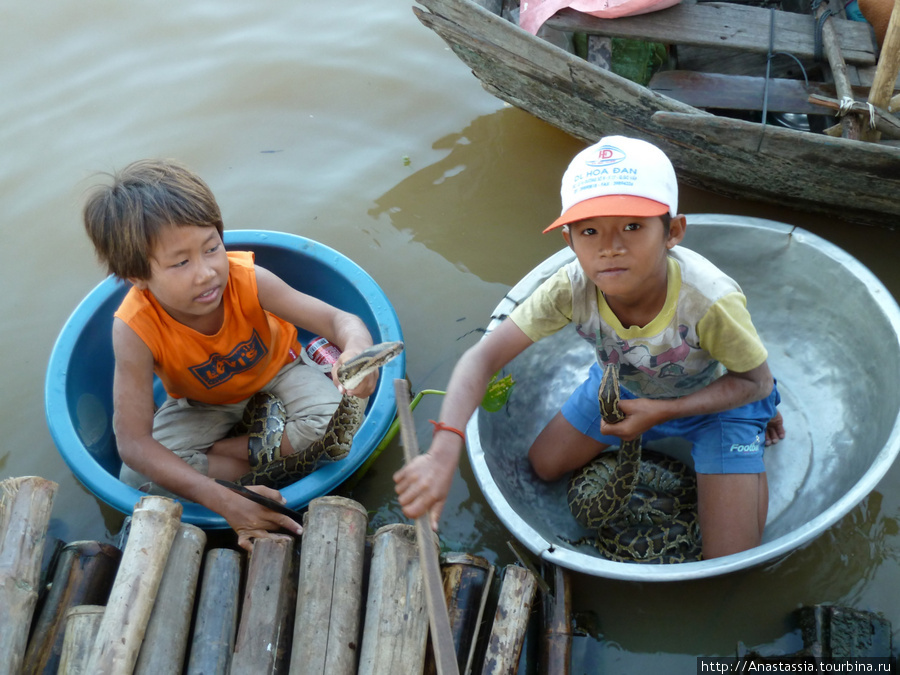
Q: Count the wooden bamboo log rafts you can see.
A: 1